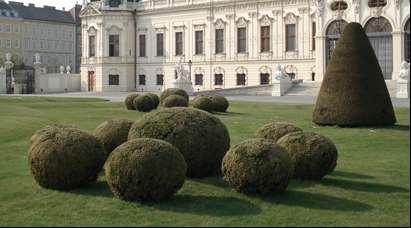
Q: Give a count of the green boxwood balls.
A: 14